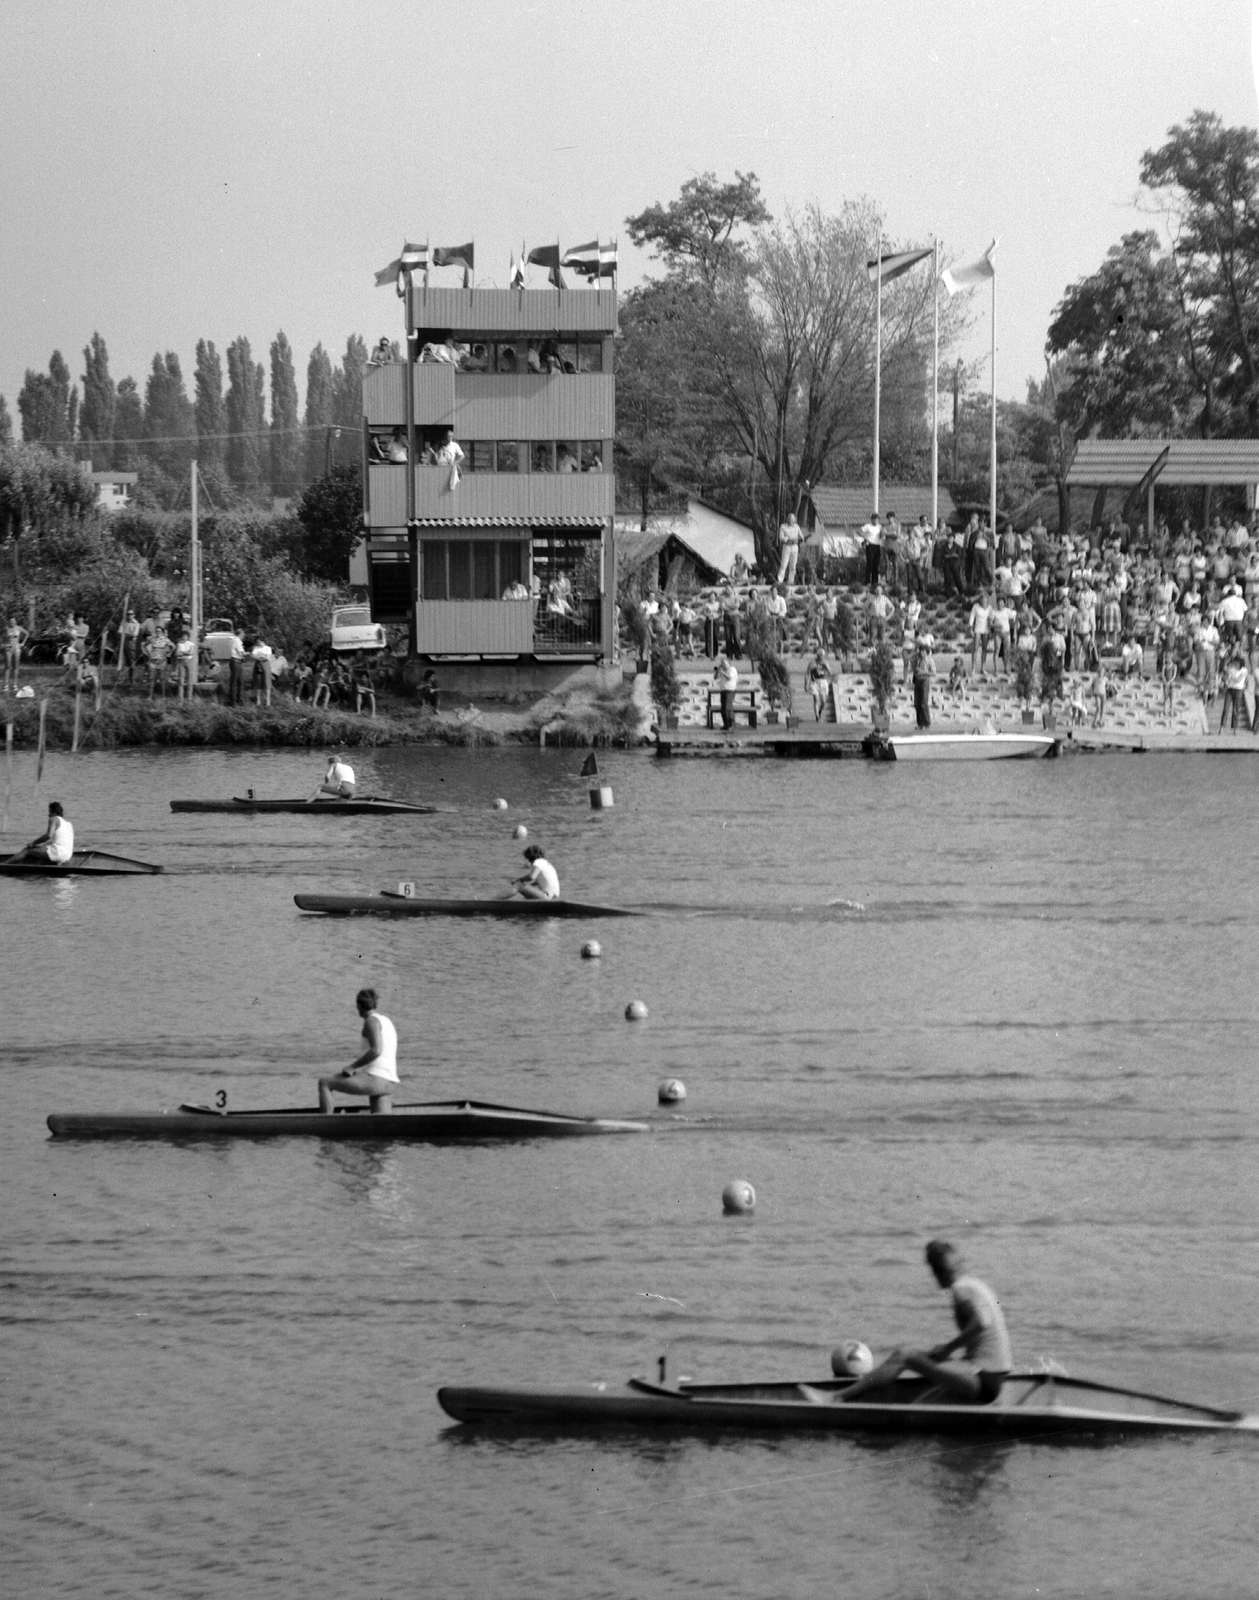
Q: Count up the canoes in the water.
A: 5